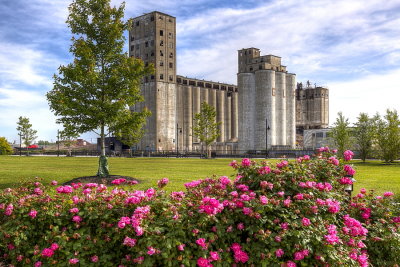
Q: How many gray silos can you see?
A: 4